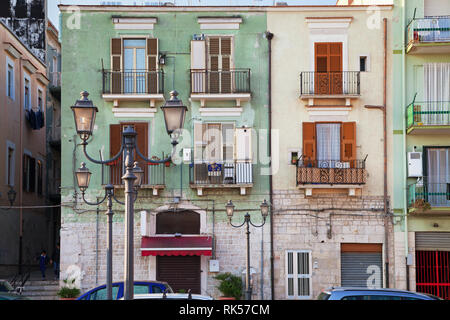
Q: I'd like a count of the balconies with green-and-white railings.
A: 3